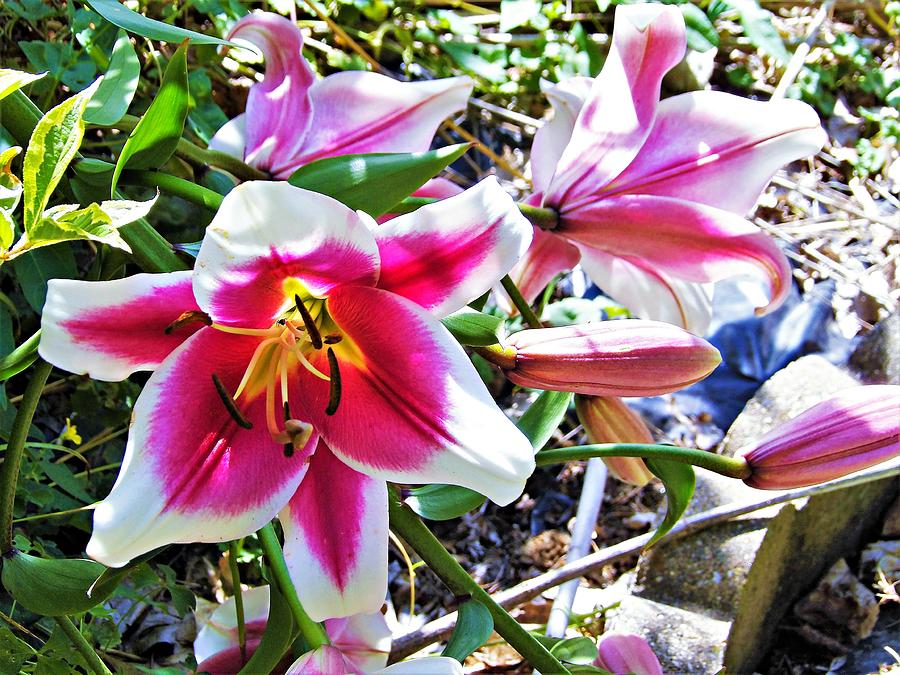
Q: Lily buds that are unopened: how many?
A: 3